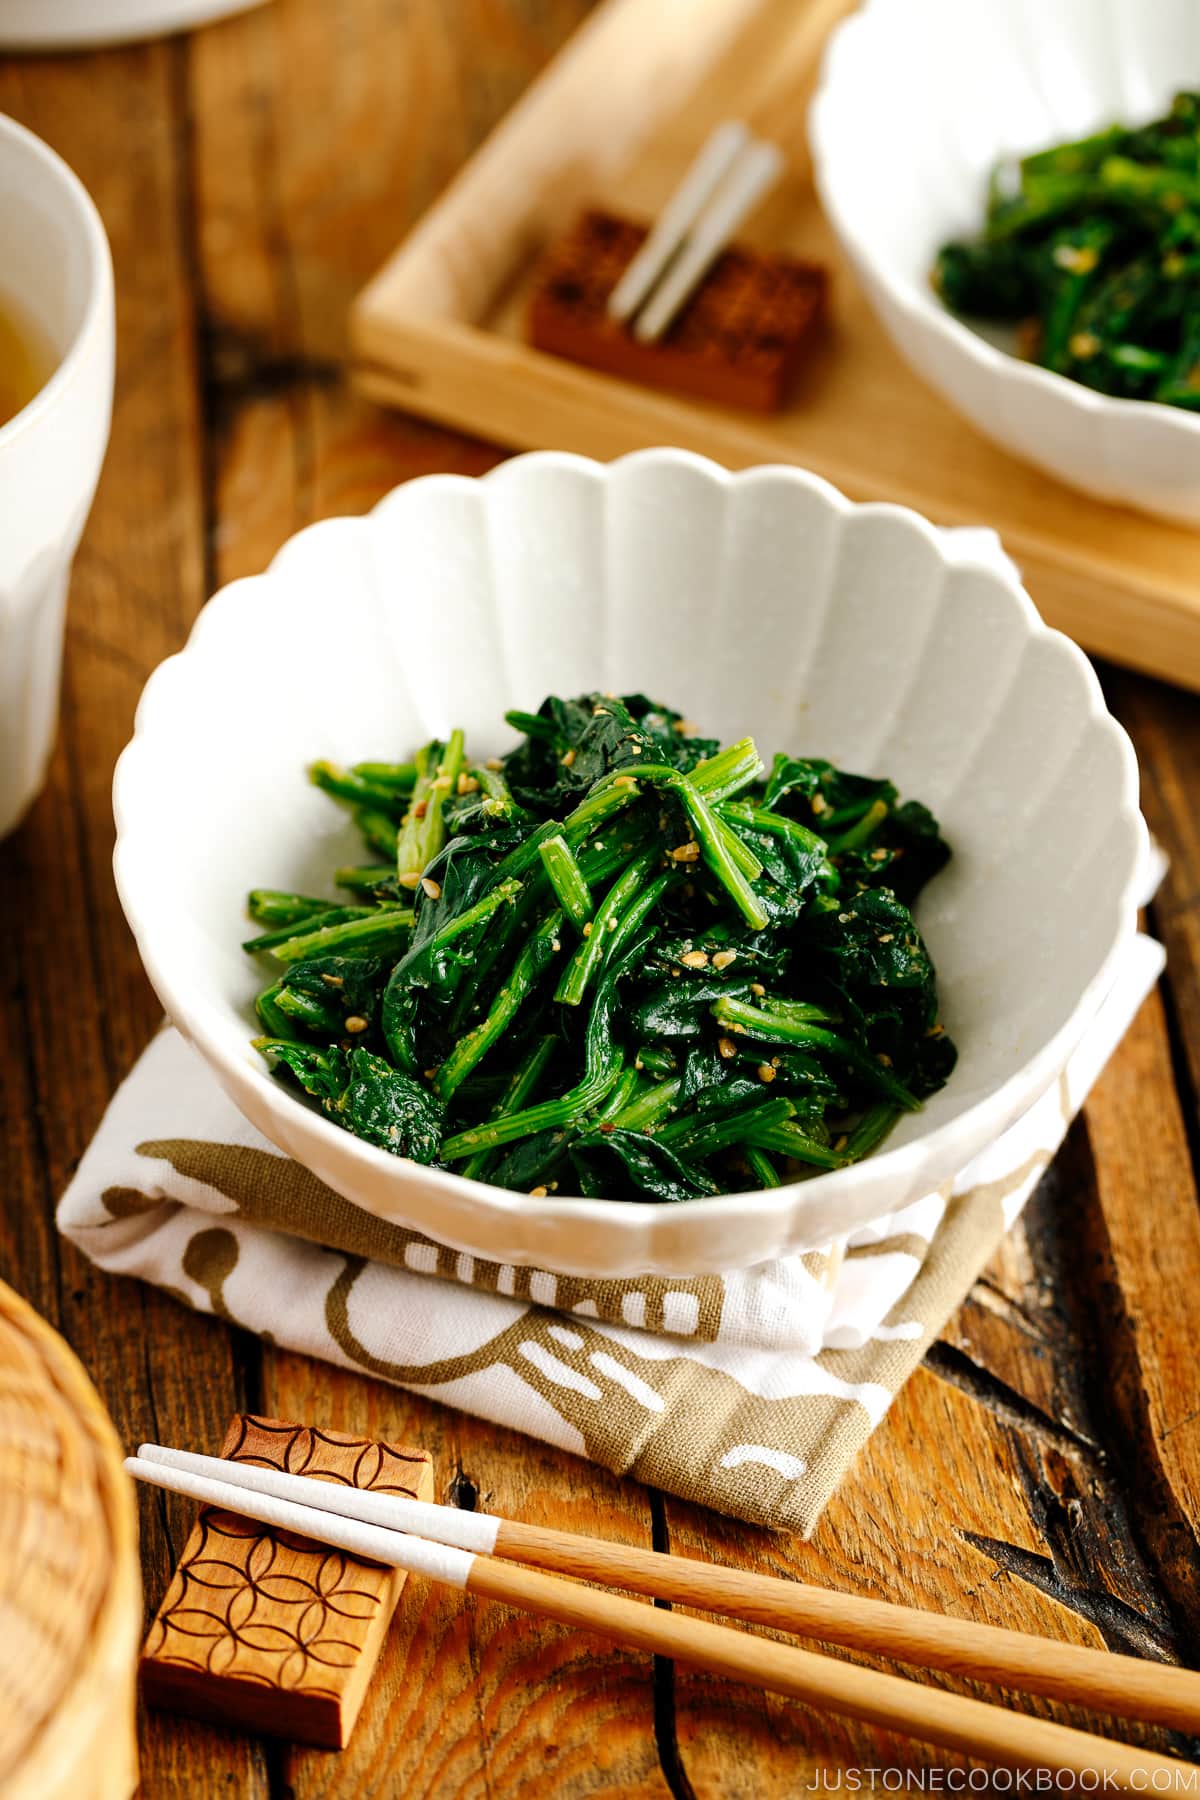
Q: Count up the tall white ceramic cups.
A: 1